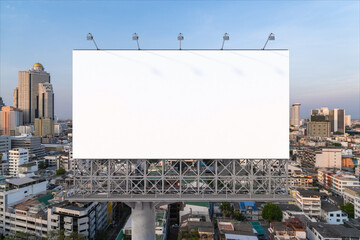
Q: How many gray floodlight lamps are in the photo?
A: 5